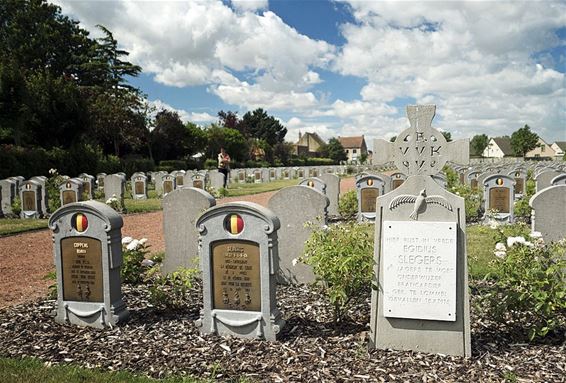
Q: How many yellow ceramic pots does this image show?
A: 0